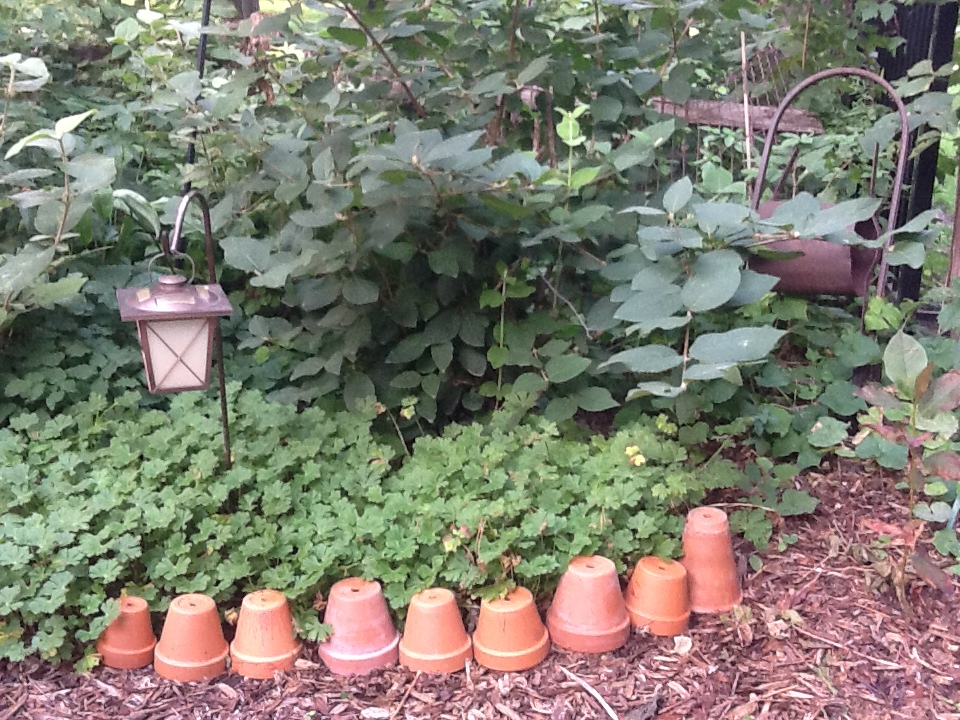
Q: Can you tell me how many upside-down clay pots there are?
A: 9